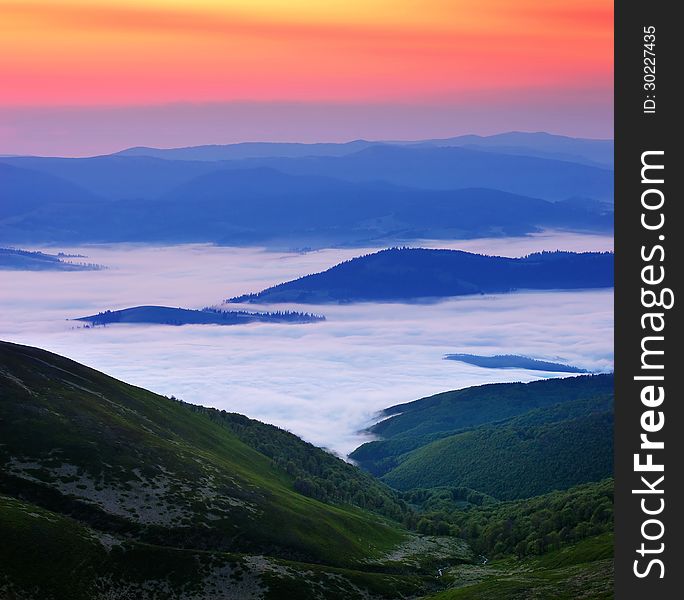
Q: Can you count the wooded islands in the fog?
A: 4